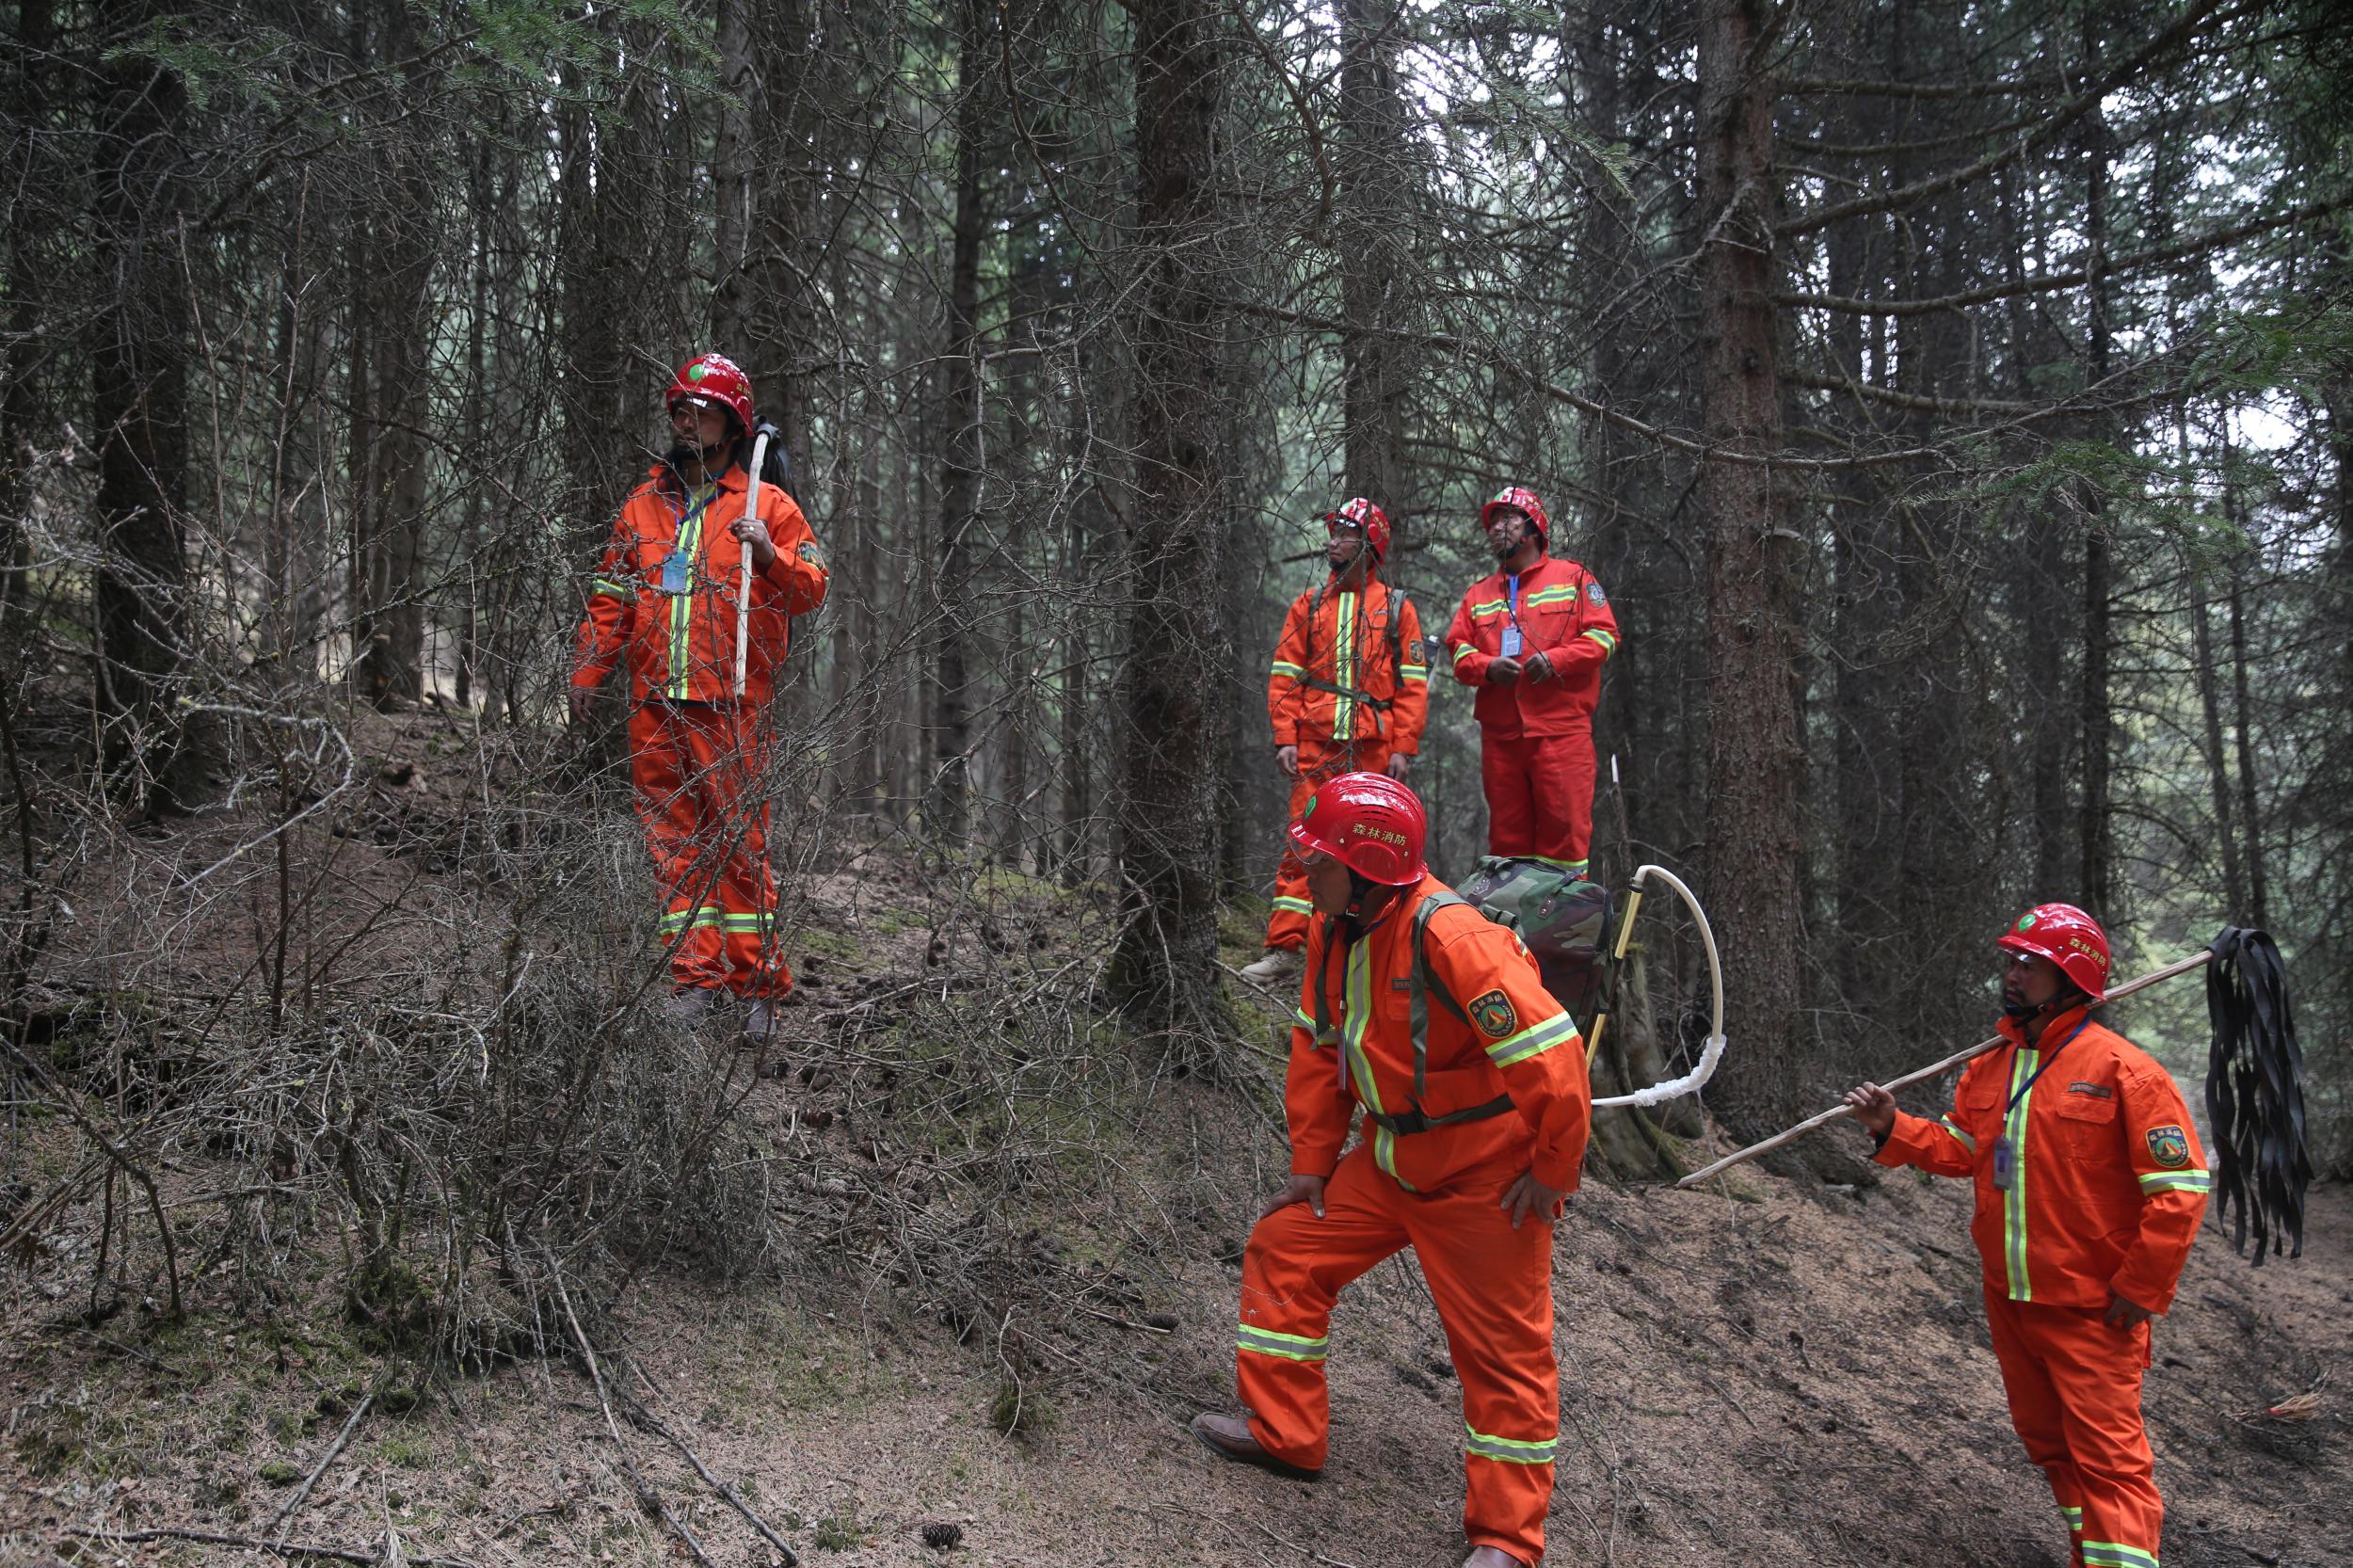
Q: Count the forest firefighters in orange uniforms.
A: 4